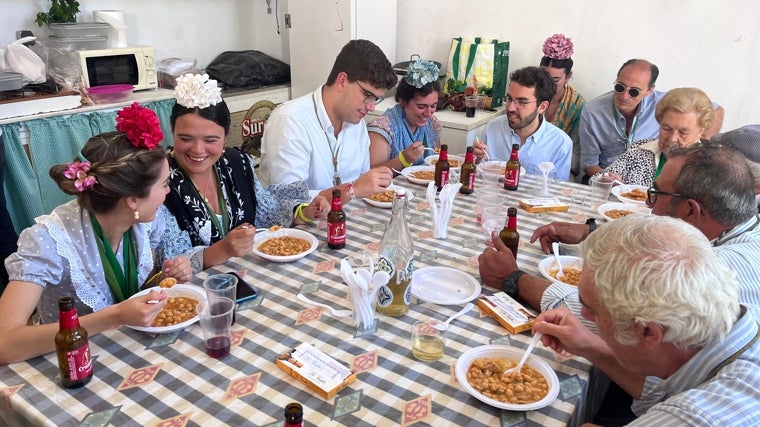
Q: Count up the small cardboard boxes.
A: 3